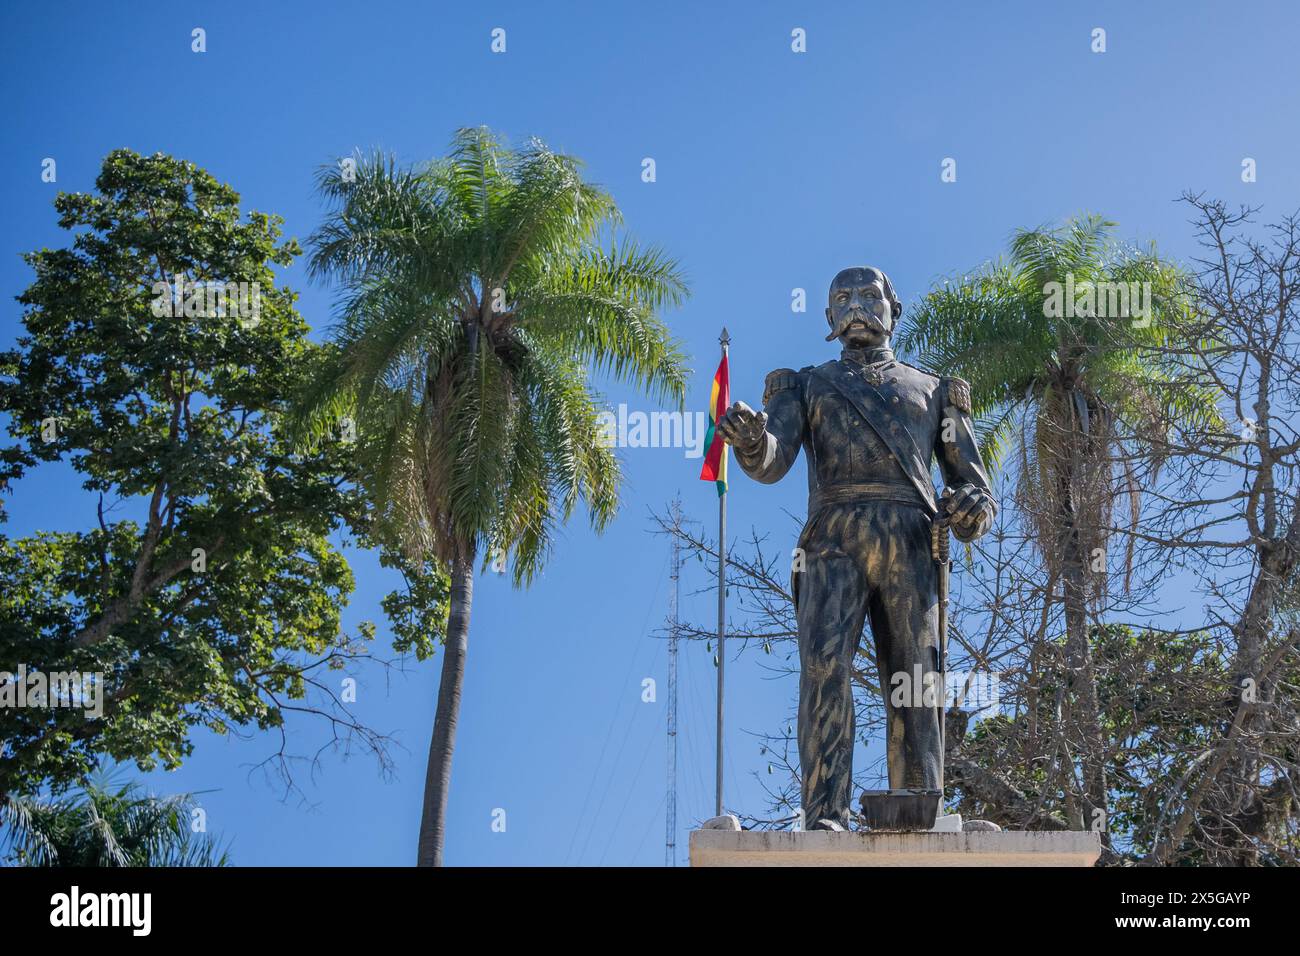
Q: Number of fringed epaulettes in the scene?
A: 2